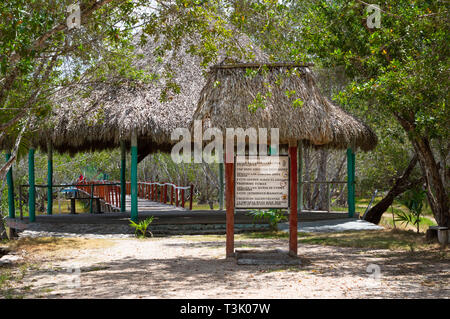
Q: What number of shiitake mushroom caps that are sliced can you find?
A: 0